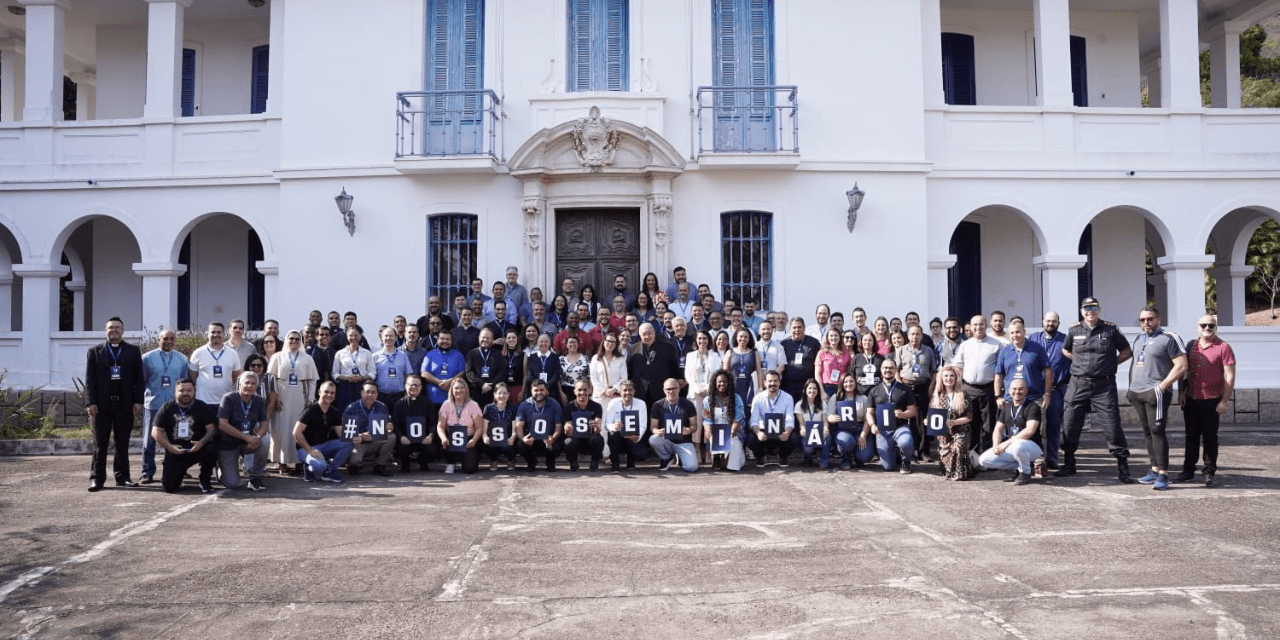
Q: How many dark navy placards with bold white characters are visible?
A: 15